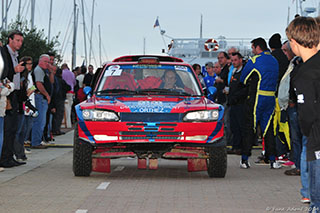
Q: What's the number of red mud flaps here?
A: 4